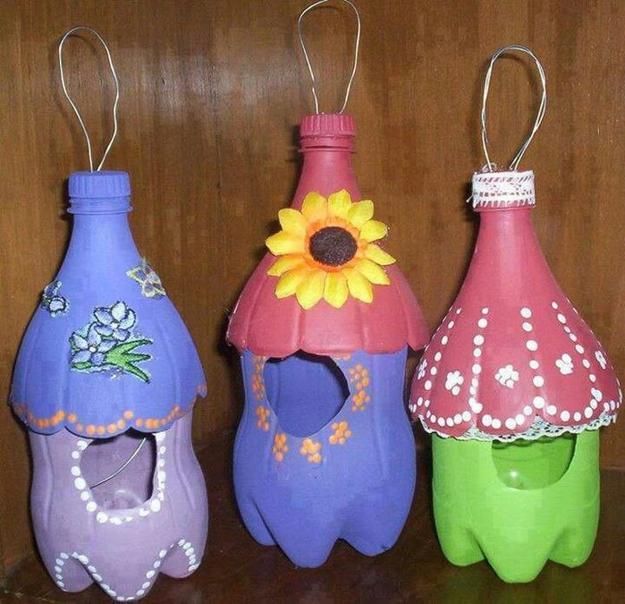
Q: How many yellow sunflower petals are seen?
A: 13